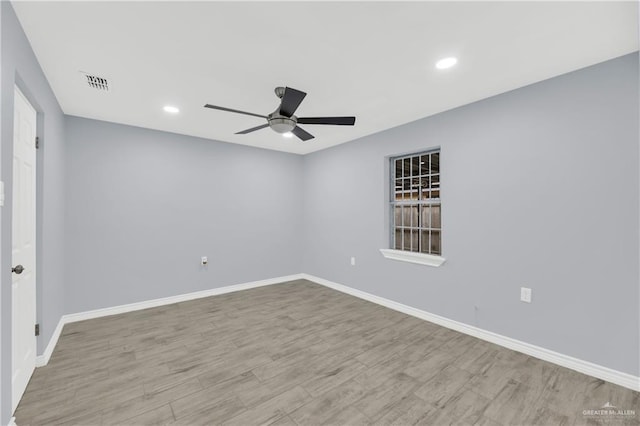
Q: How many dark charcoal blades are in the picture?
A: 5